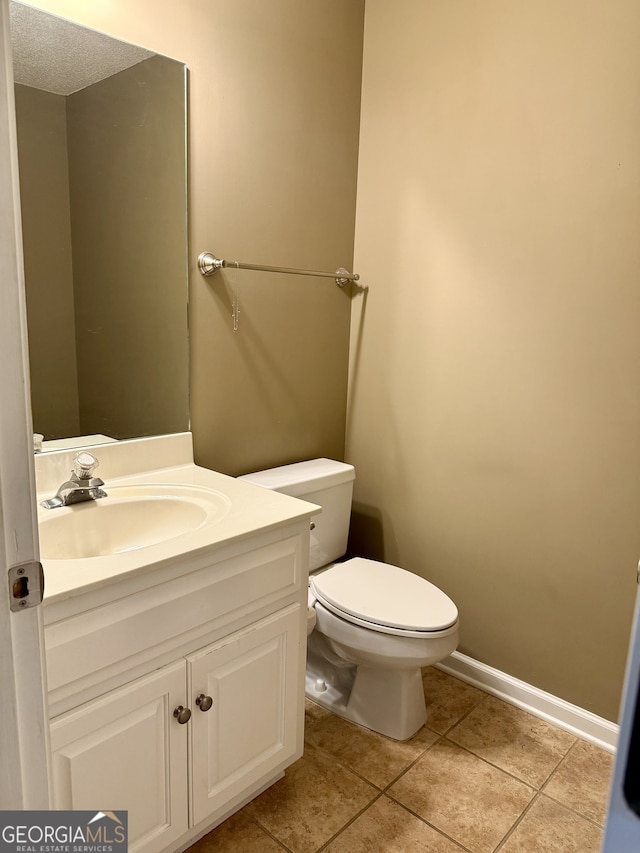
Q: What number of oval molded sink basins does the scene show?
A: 1